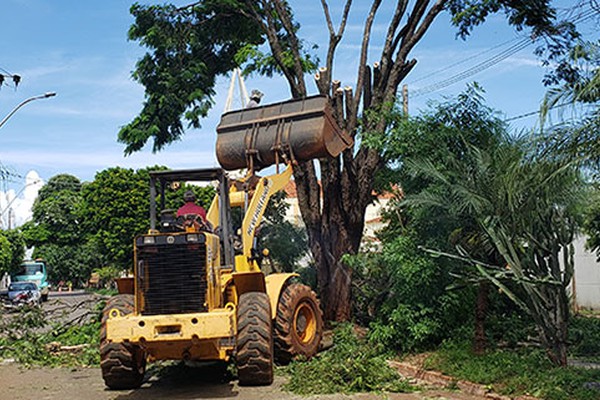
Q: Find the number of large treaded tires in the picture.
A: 3